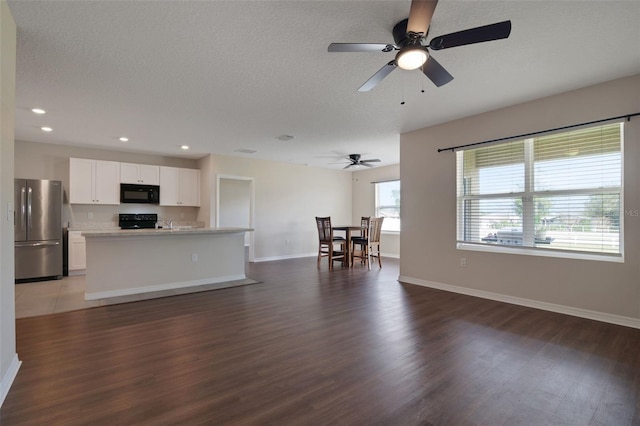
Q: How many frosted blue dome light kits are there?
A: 0